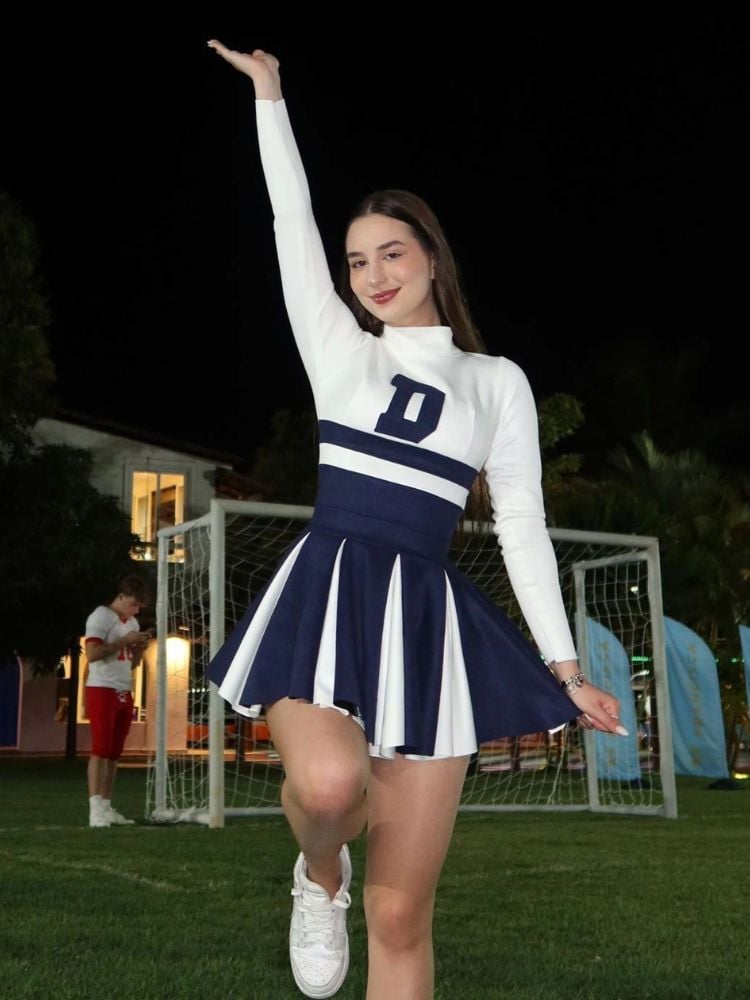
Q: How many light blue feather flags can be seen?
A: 3